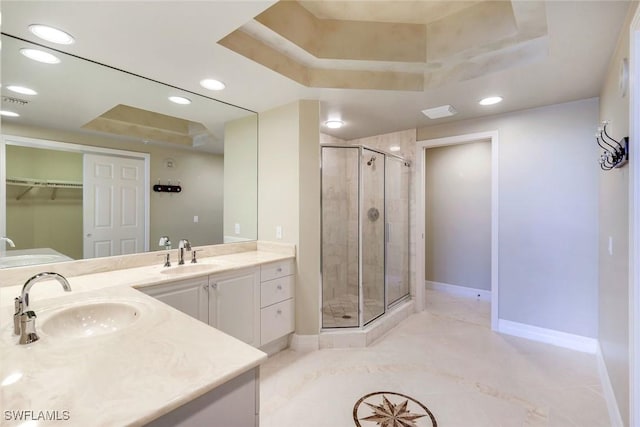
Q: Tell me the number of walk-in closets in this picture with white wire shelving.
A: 1